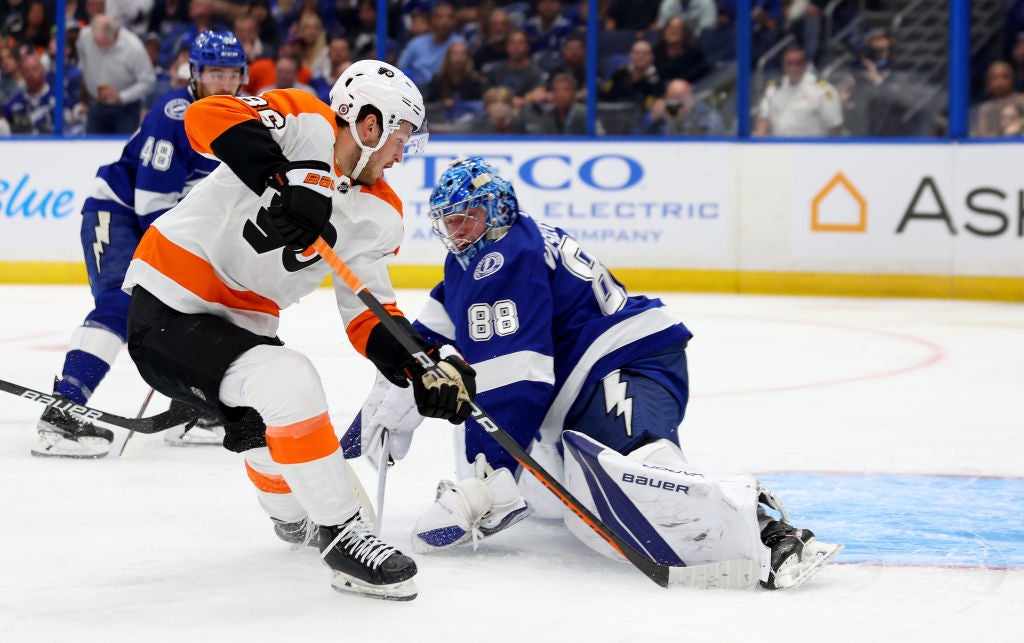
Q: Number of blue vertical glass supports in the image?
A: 5